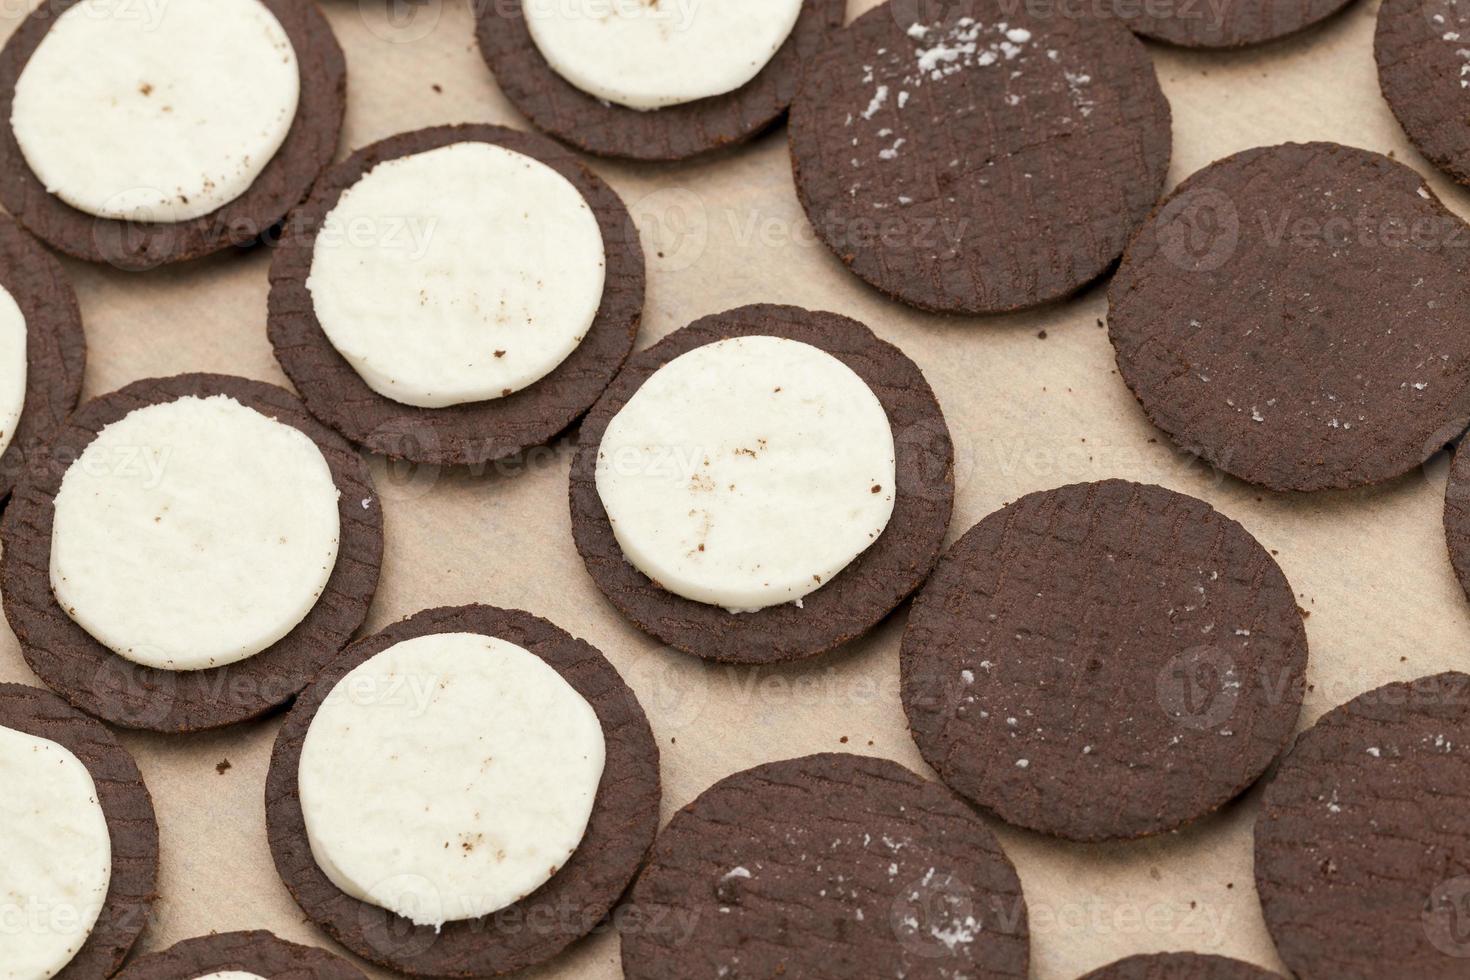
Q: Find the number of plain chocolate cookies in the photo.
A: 9